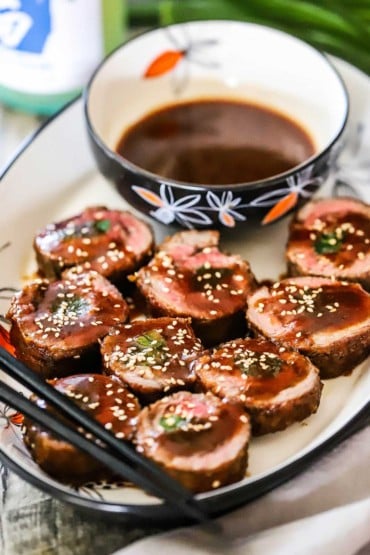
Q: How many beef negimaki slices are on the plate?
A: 9